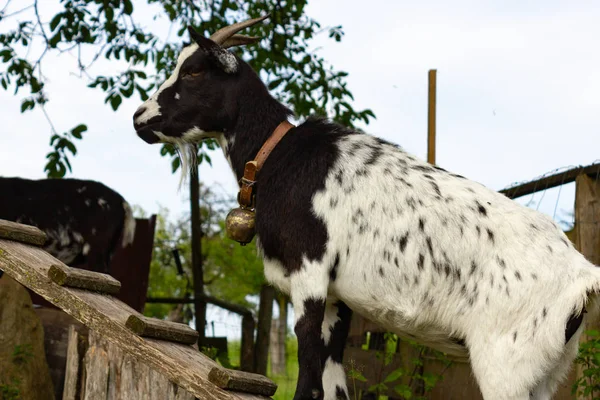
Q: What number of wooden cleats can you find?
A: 4